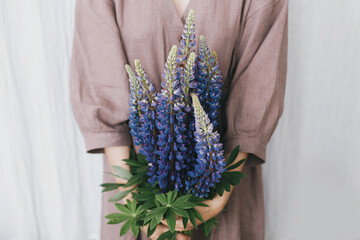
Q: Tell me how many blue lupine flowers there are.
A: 8